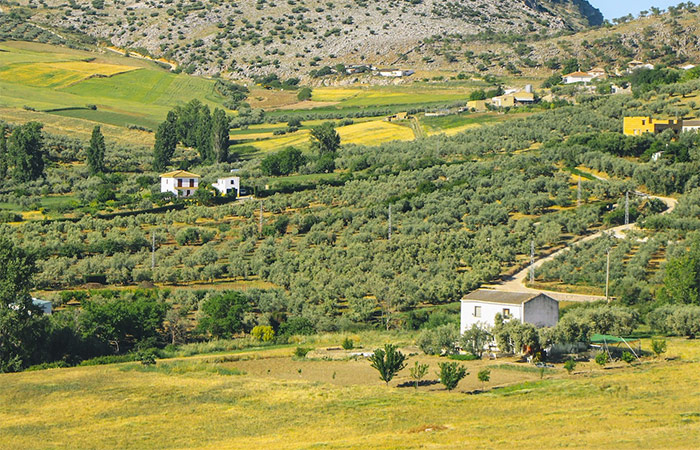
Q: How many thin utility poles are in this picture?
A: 7